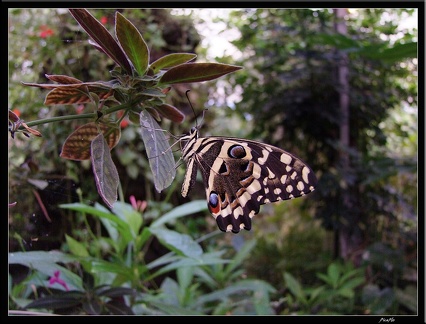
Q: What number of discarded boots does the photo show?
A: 0